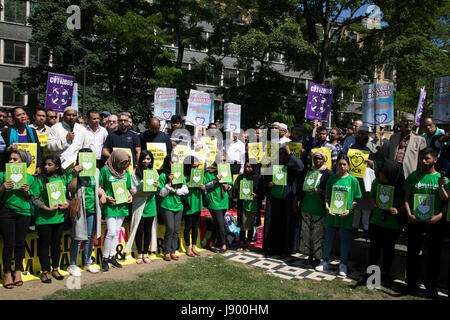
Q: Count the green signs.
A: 14